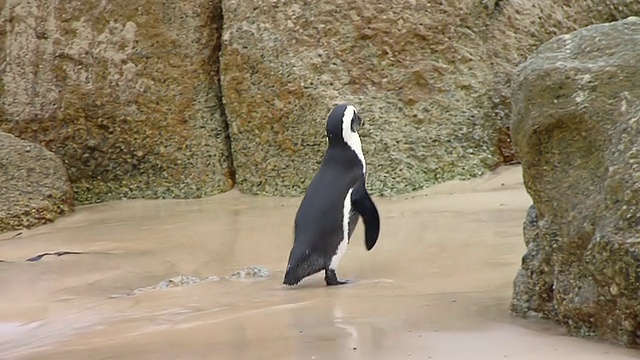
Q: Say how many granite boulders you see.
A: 4